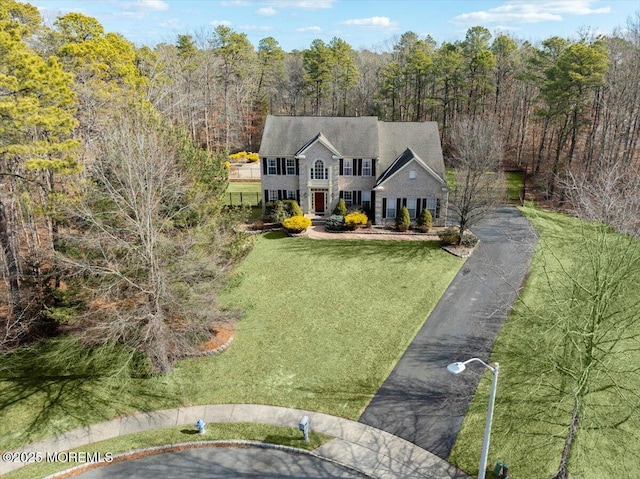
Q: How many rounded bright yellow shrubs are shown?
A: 2